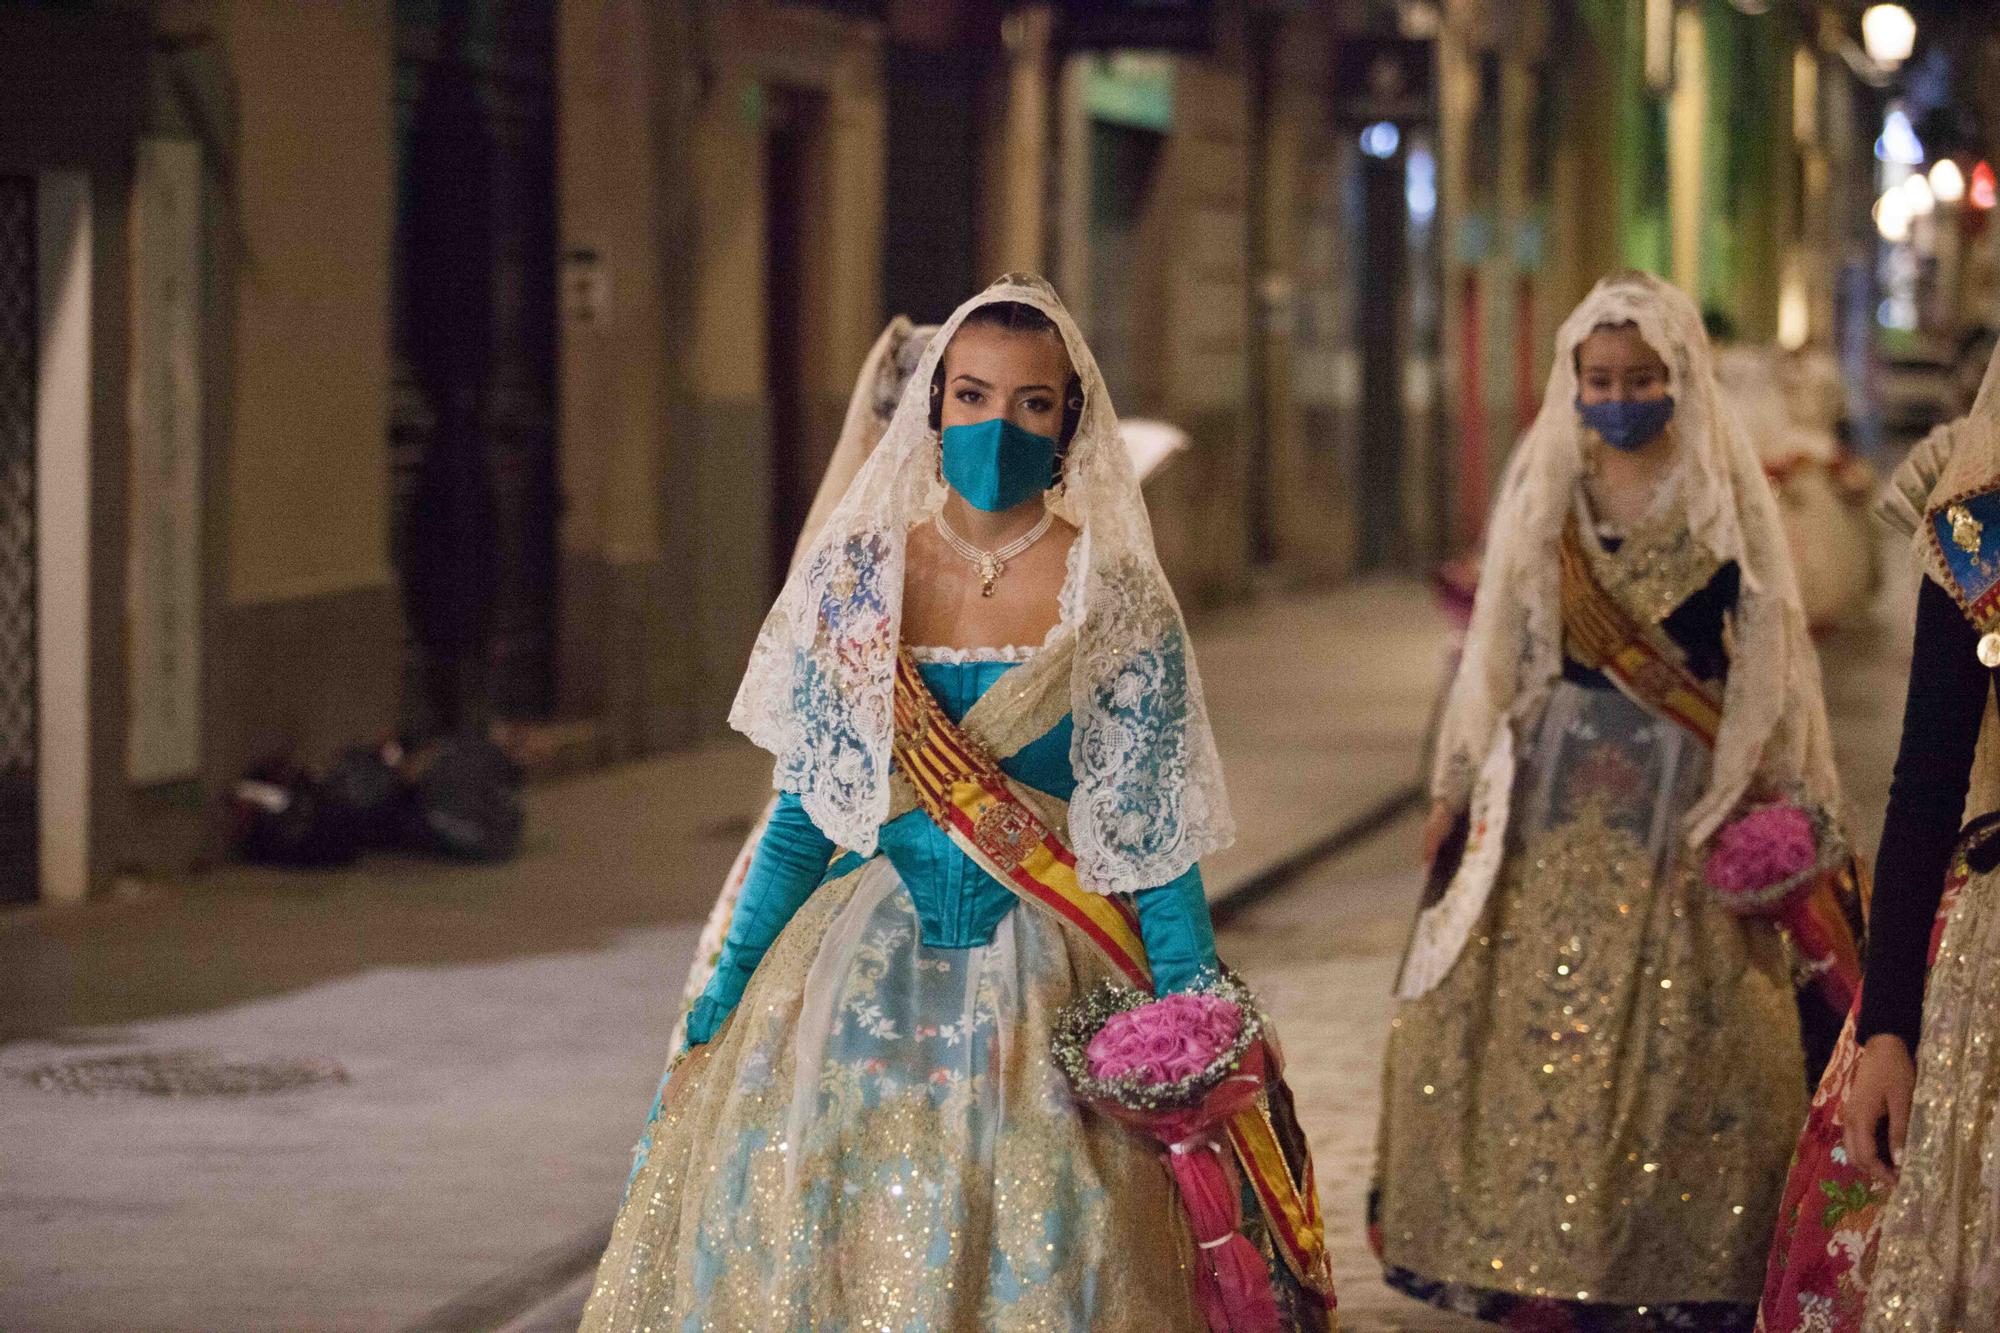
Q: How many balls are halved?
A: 0